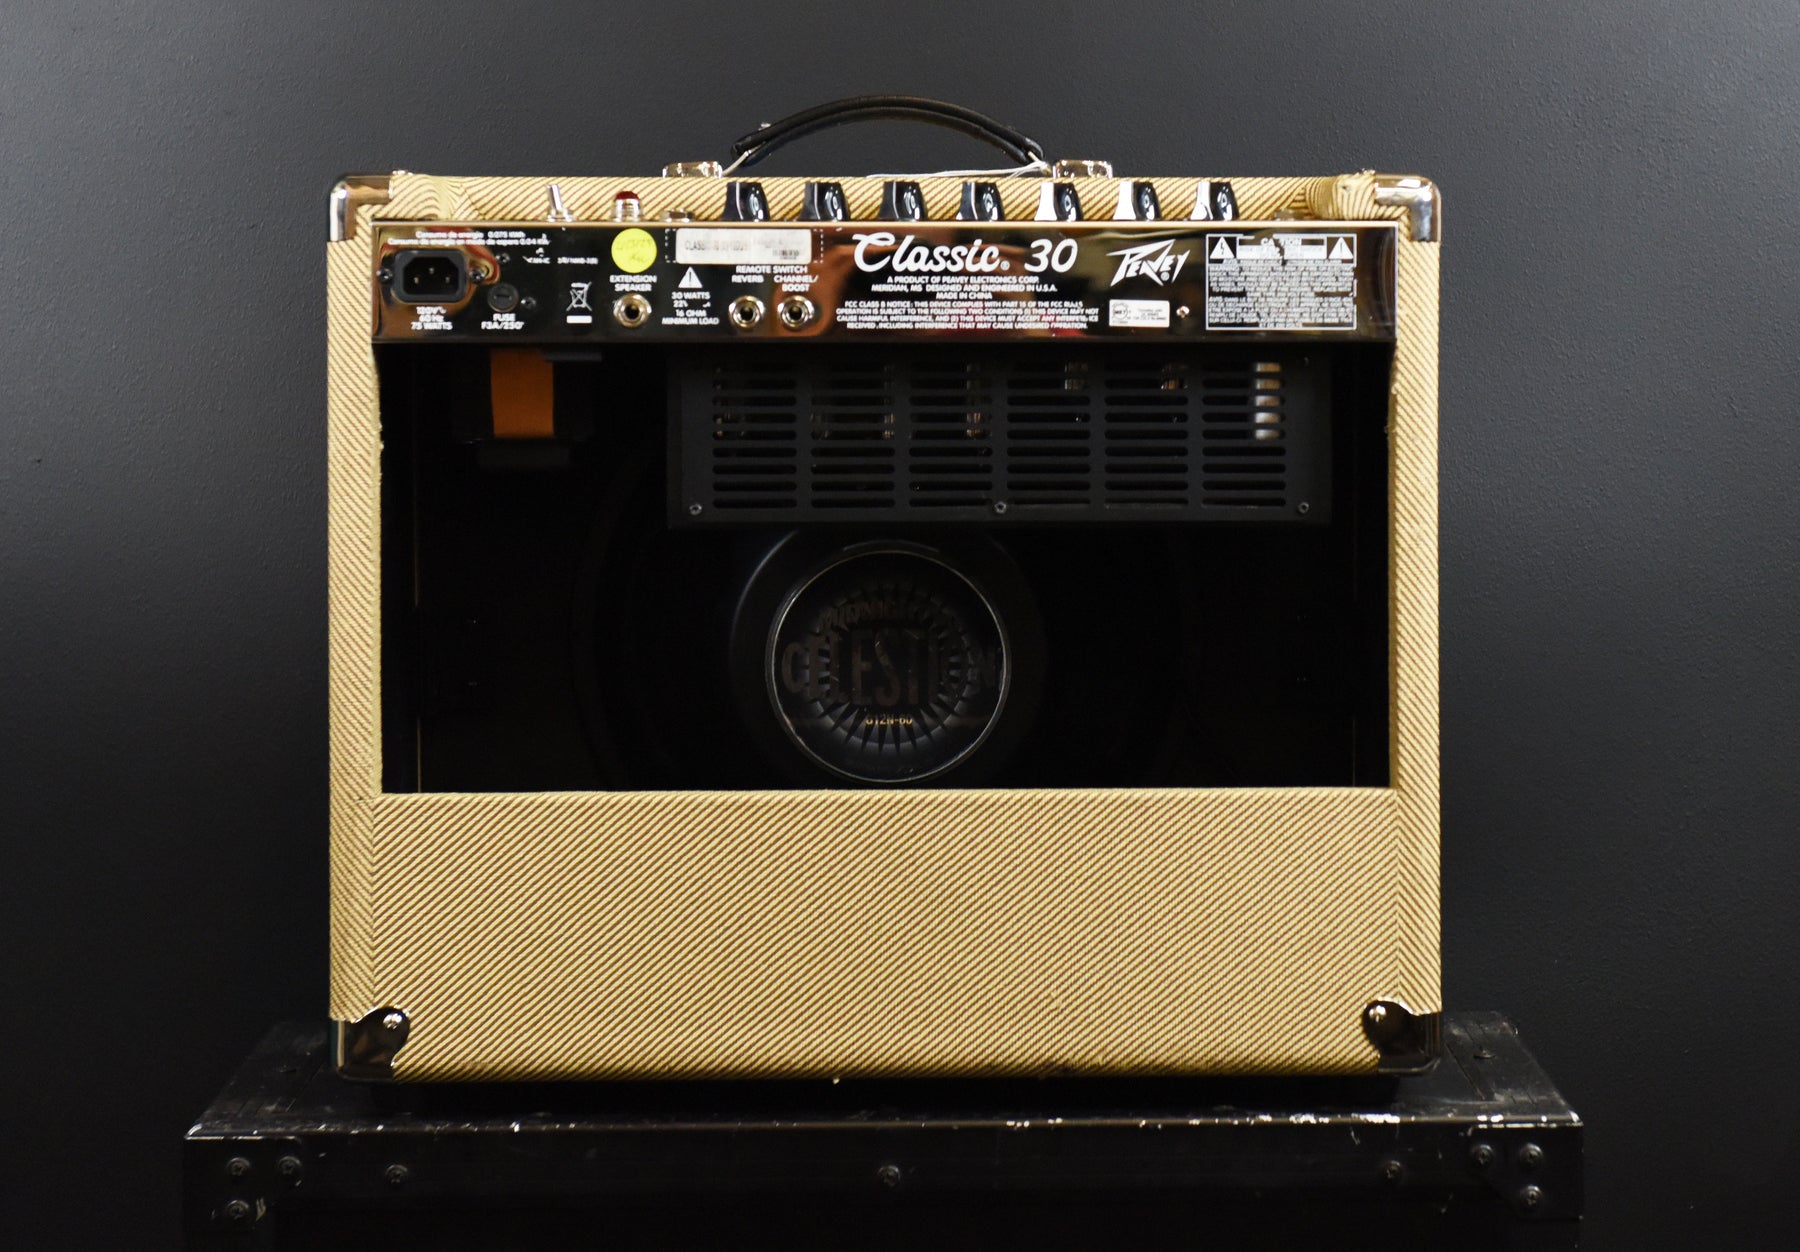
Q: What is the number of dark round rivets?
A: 9